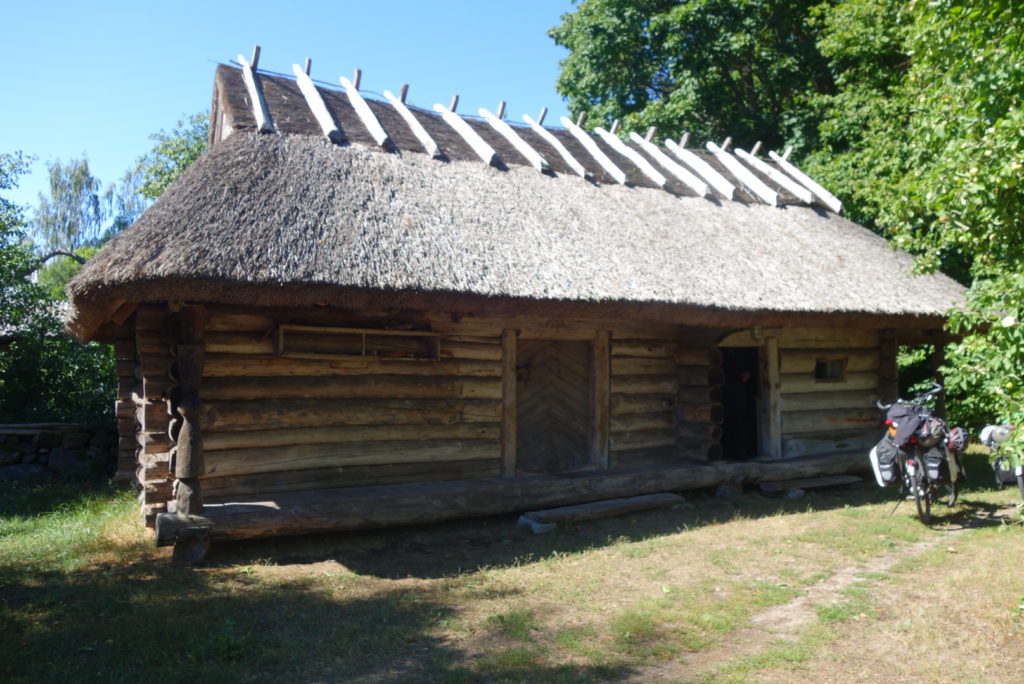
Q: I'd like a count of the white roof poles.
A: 14